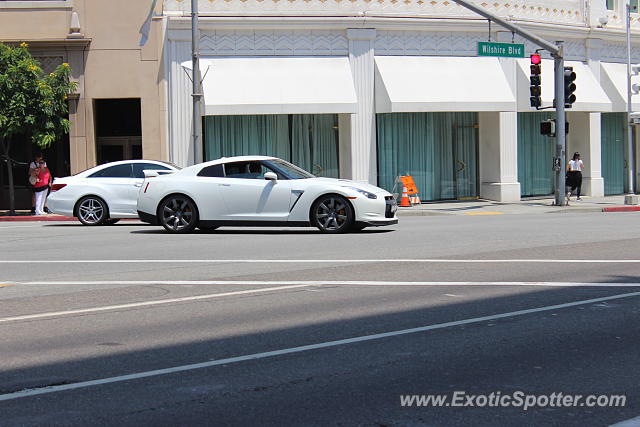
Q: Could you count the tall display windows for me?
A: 4